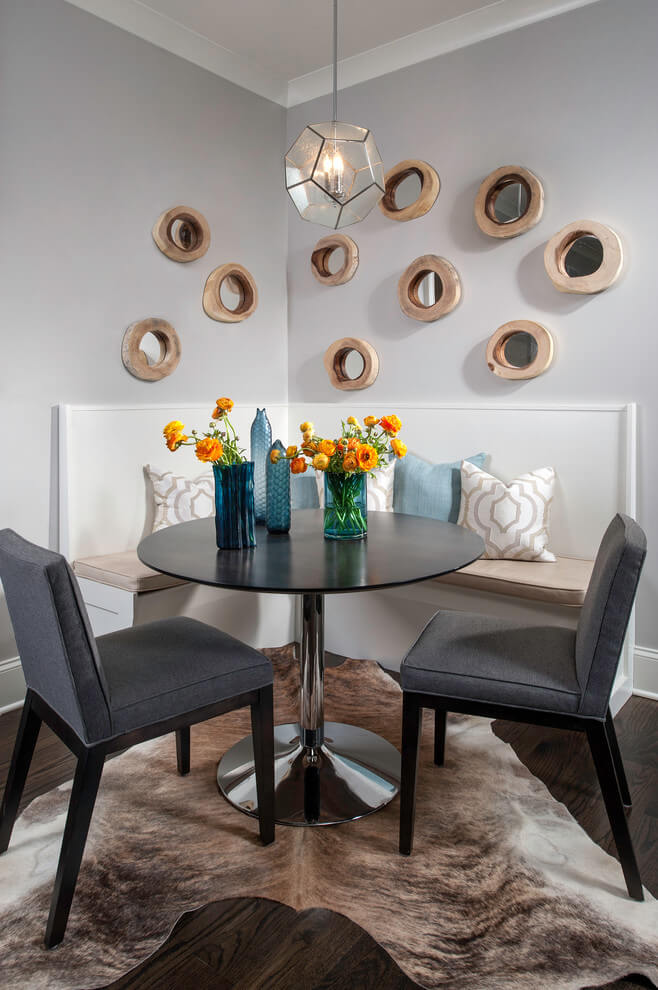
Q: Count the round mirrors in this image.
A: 10